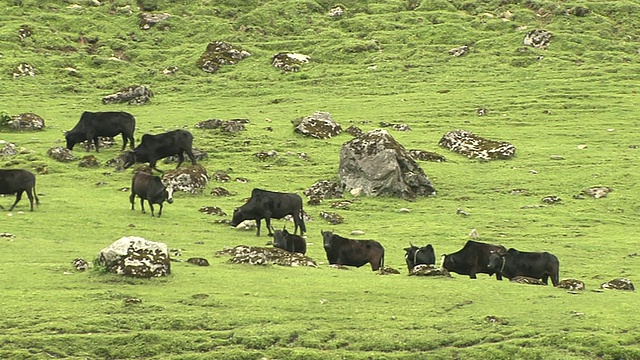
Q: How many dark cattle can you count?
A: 10